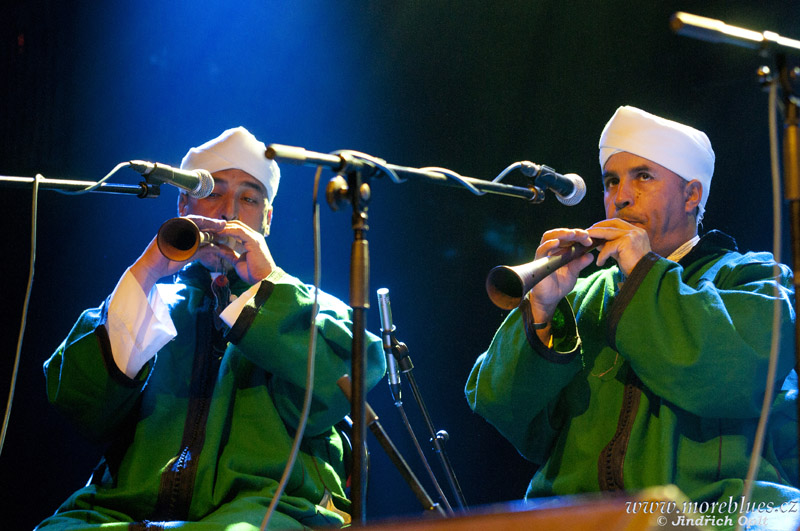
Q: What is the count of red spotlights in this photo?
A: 0